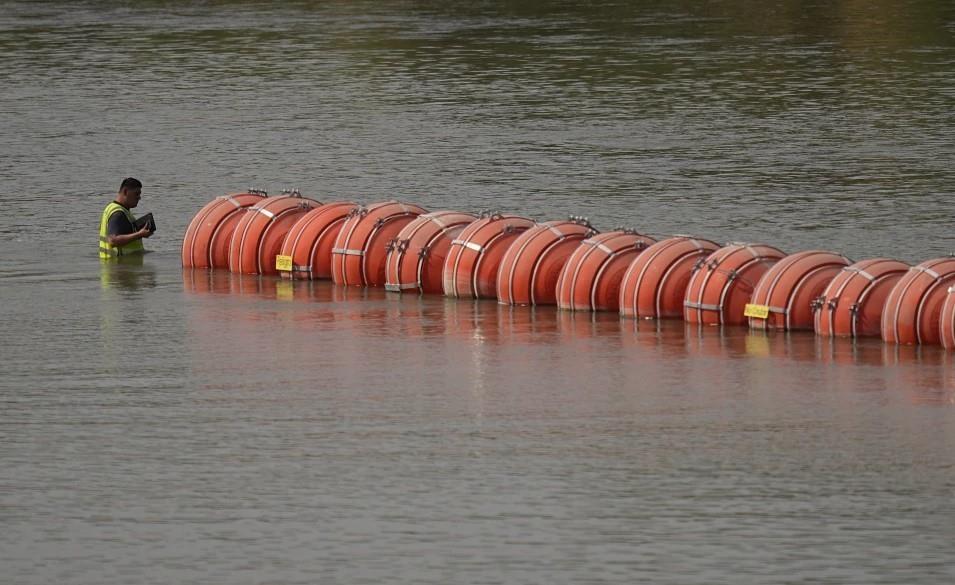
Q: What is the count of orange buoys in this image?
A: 14